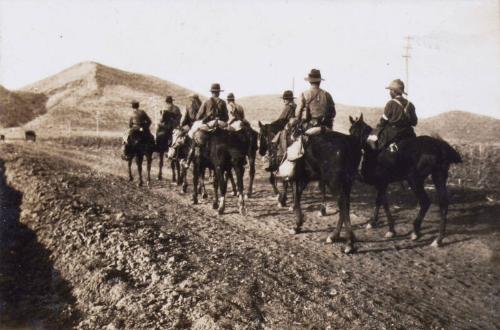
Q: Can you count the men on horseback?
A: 8